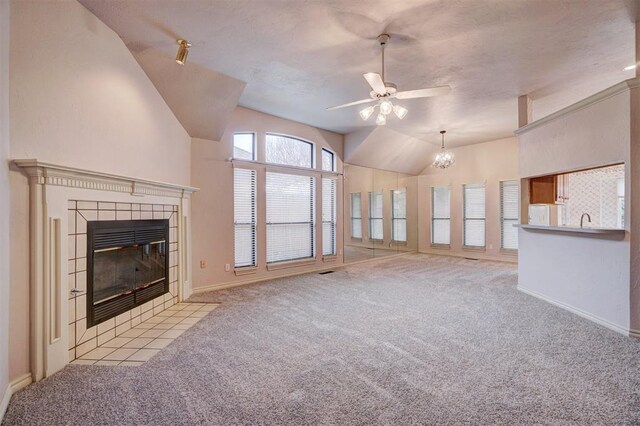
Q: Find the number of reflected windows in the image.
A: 3